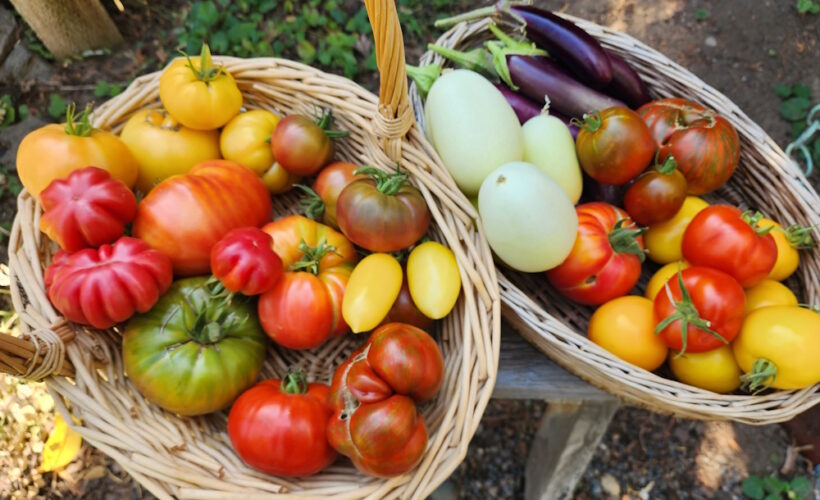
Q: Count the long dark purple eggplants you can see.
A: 4